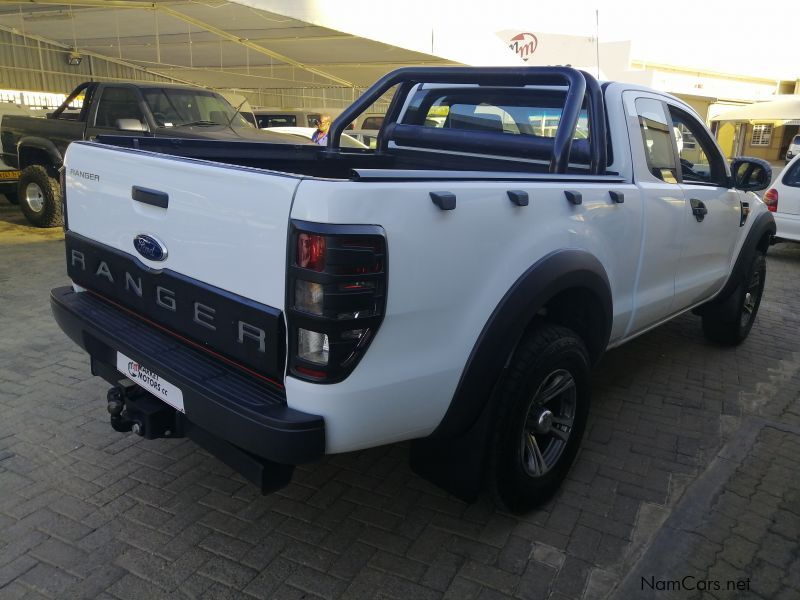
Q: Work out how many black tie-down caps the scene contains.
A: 4